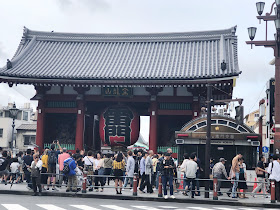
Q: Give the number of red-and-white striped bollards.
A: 5